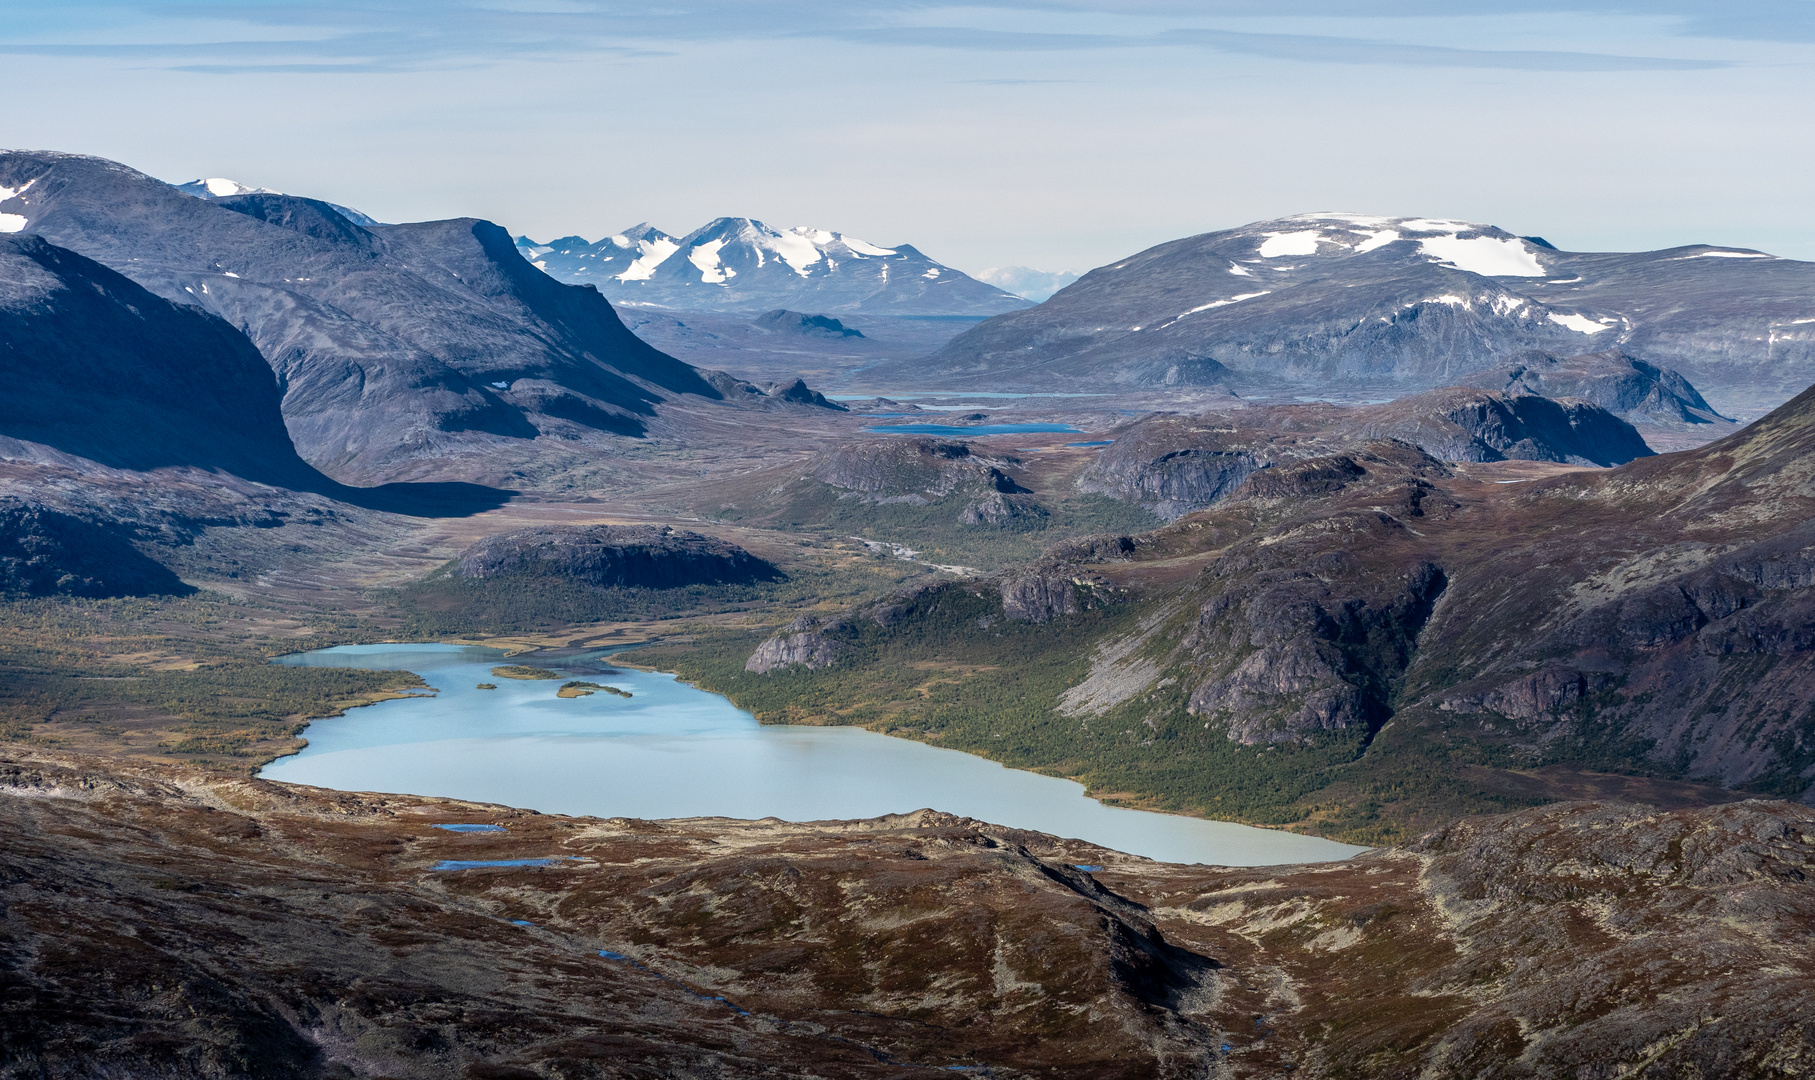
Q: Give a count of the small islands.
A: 3